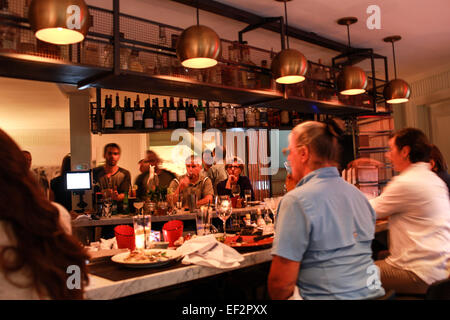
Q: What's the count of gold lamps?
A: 5